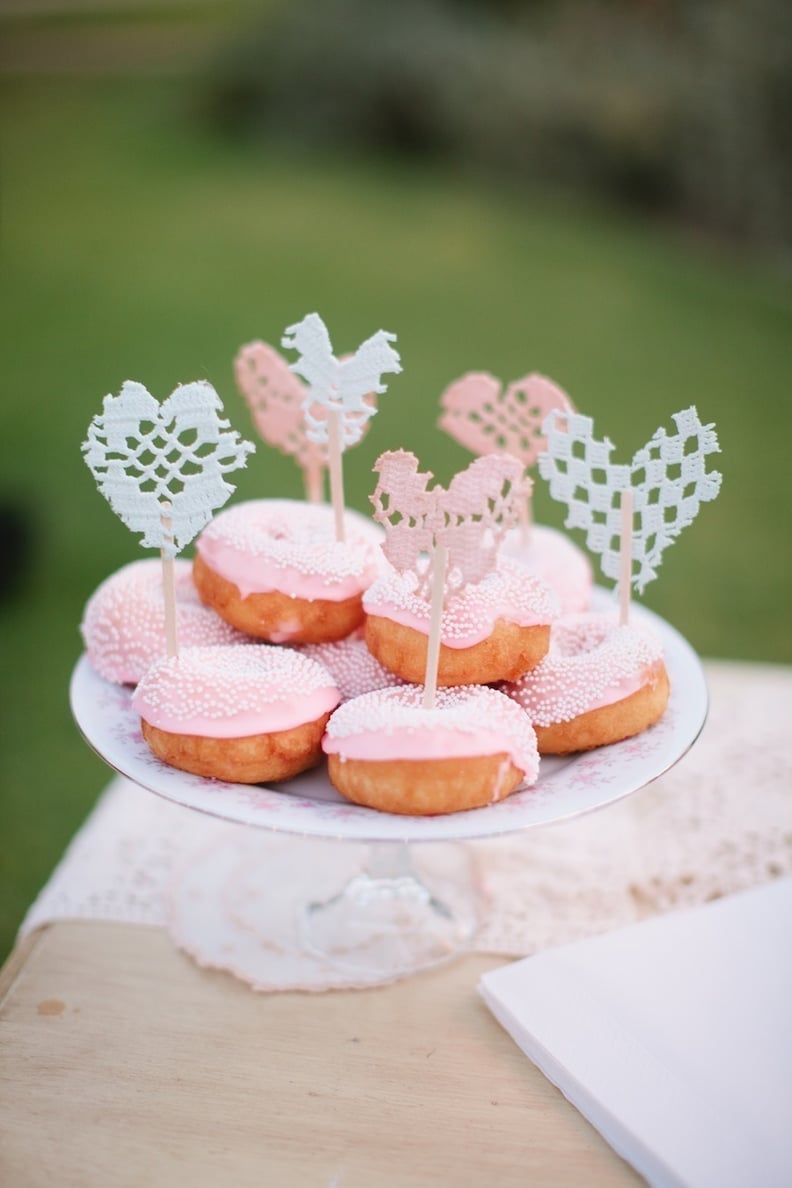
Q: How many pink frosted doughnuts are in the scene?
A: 8